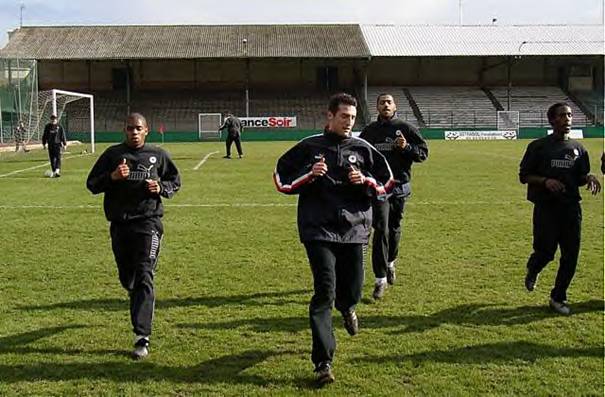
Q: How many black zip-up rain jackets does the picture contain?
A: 1